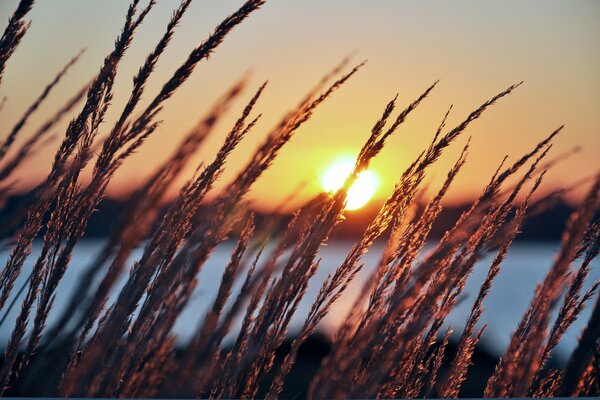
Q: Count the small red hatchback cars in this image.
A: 0